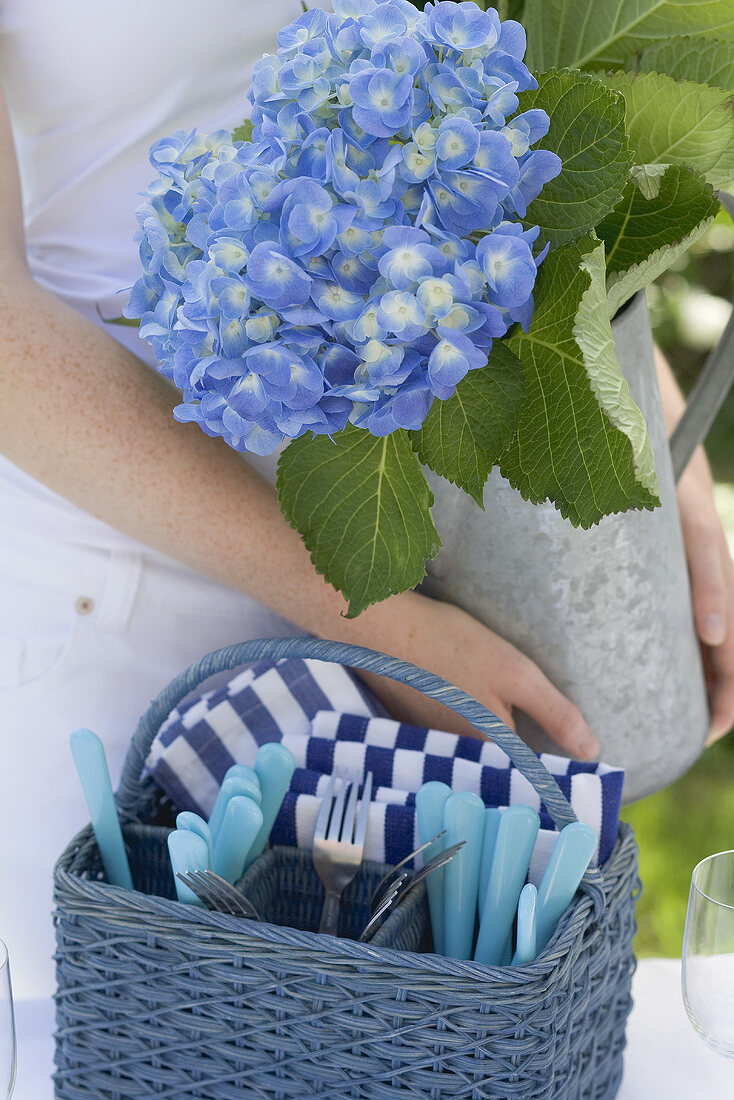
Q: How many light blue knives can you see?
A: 13